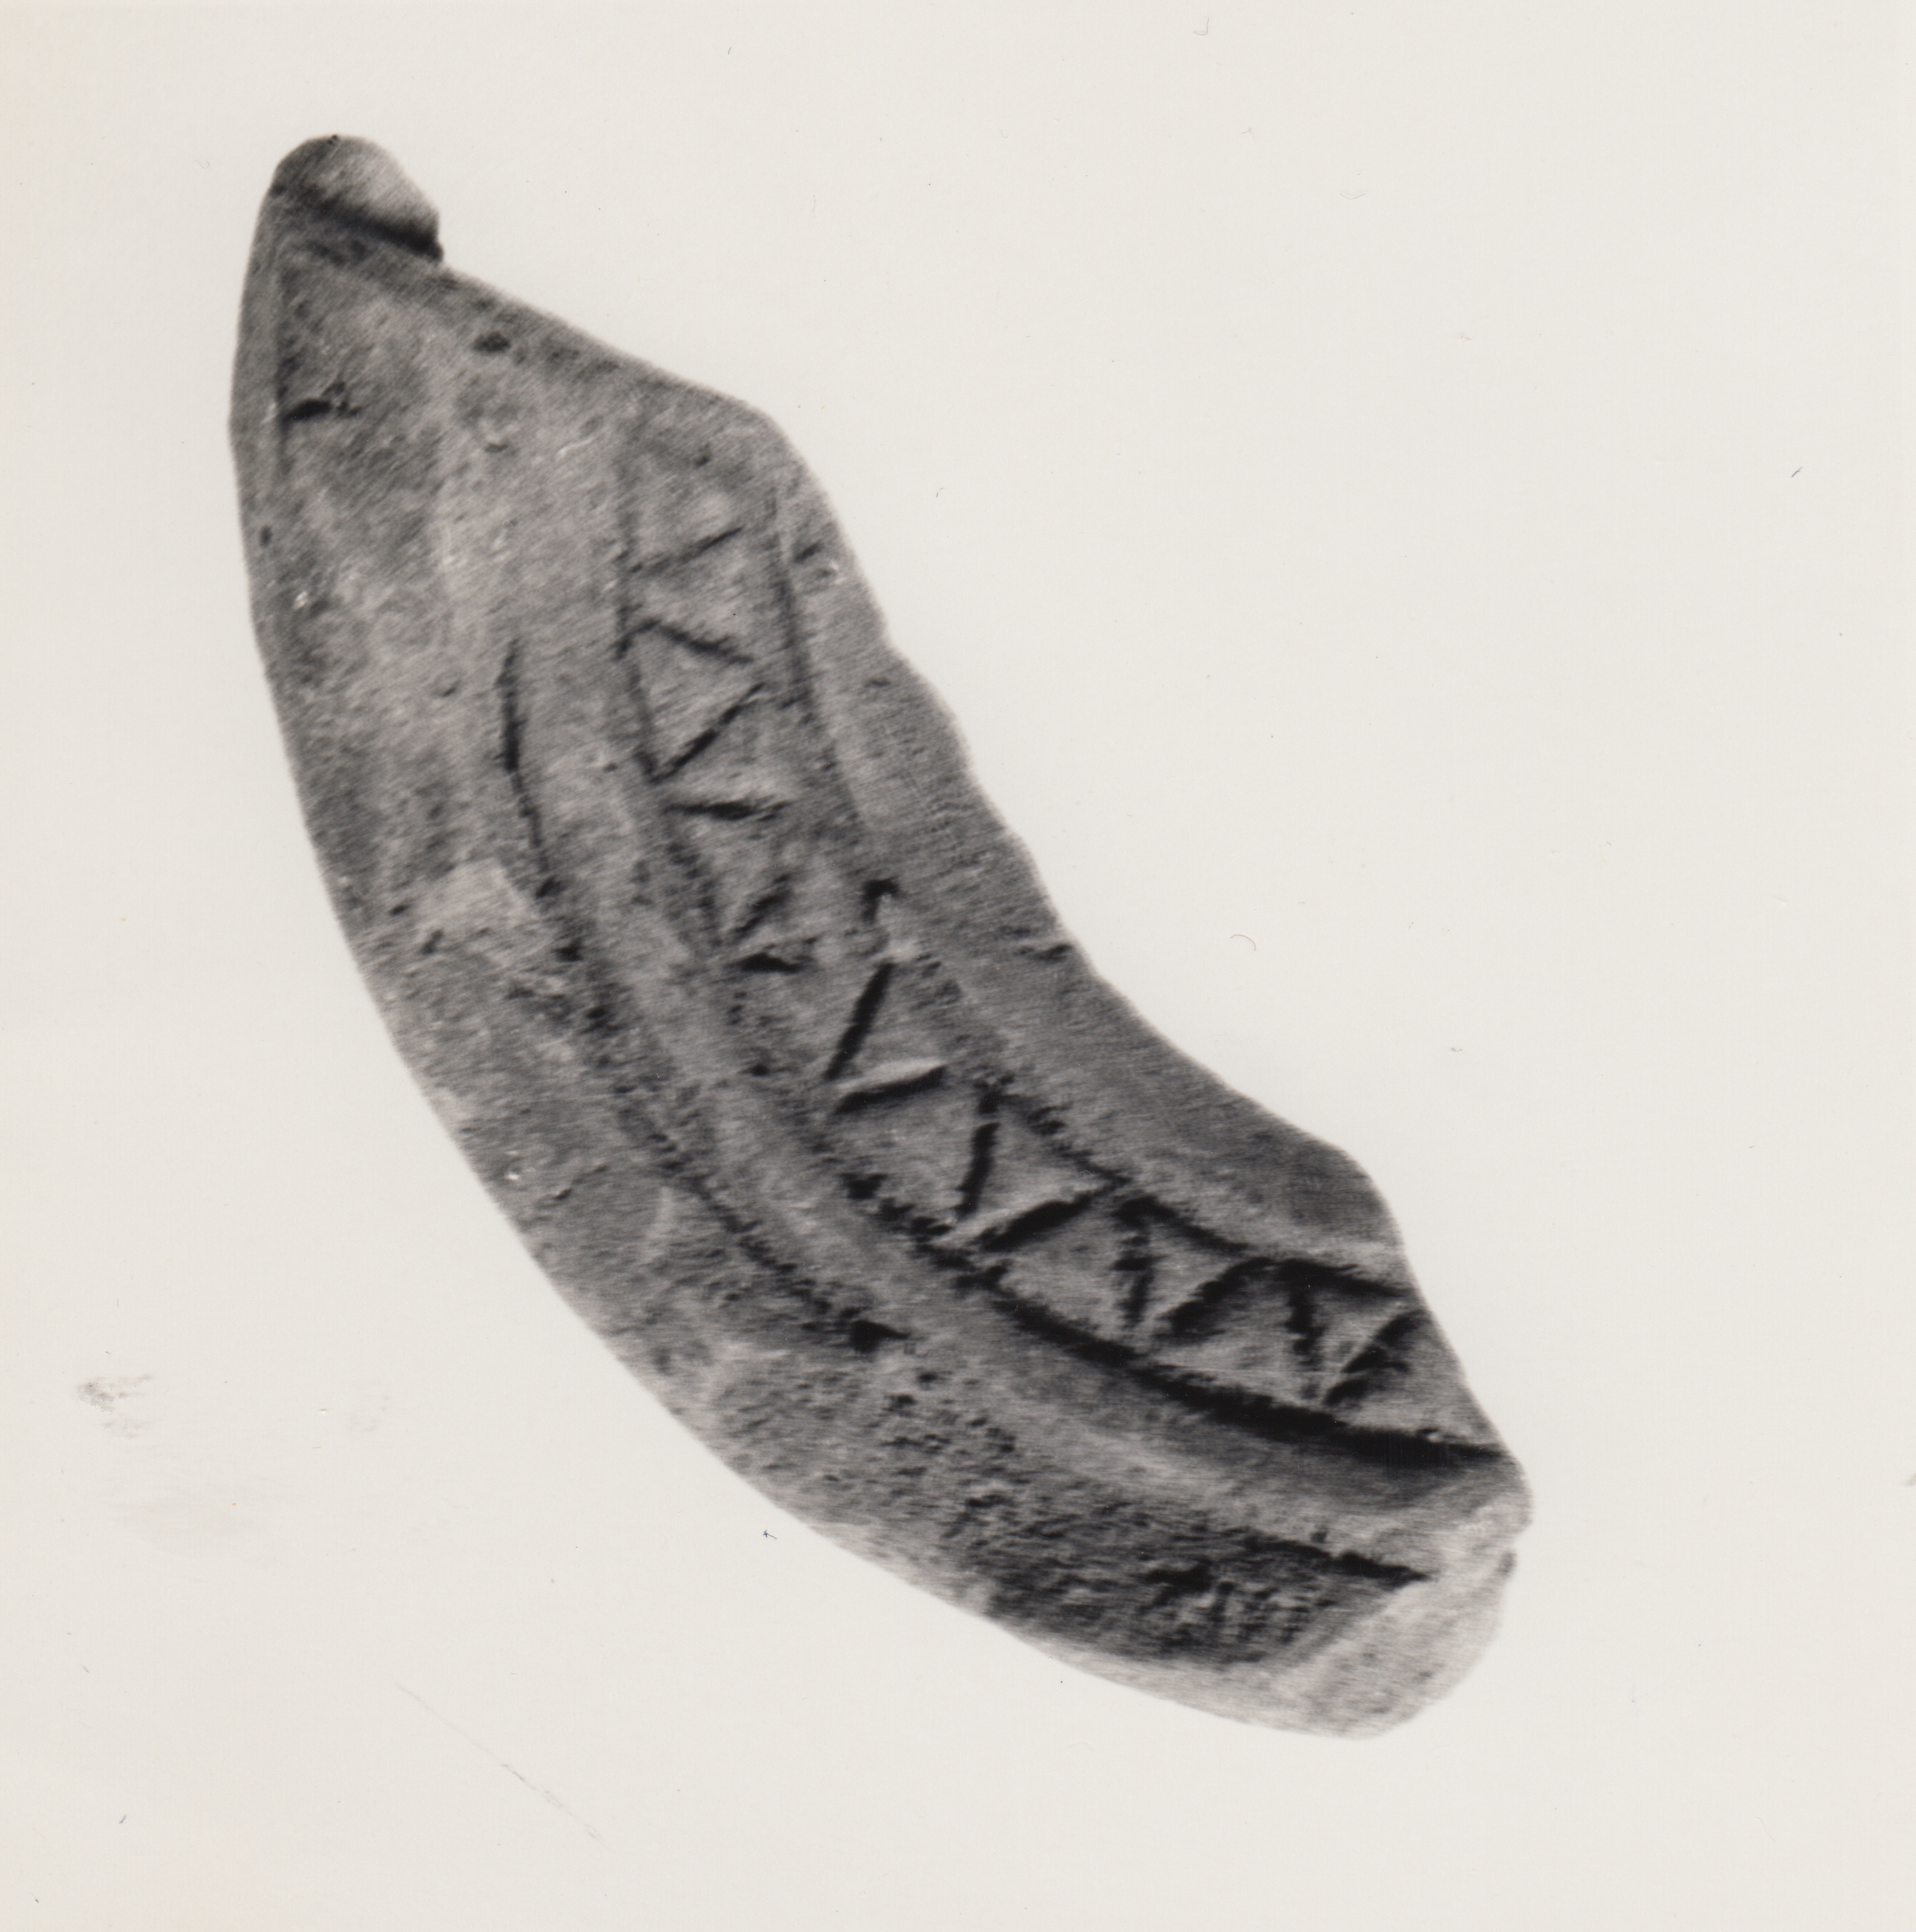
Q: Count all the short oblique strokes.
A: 14